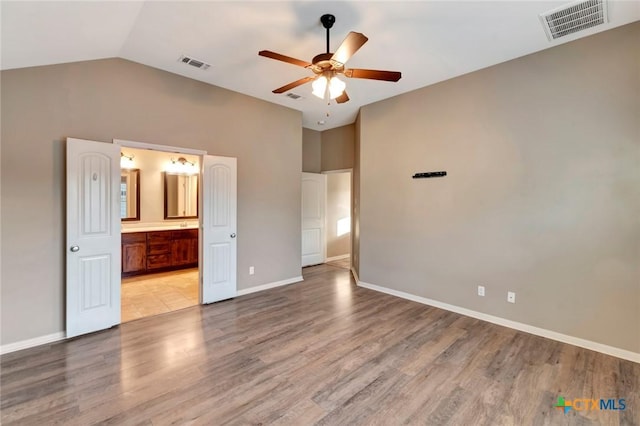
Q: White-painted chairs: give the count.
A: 0